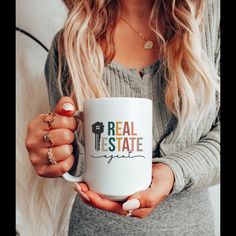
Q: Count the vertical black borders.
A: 2